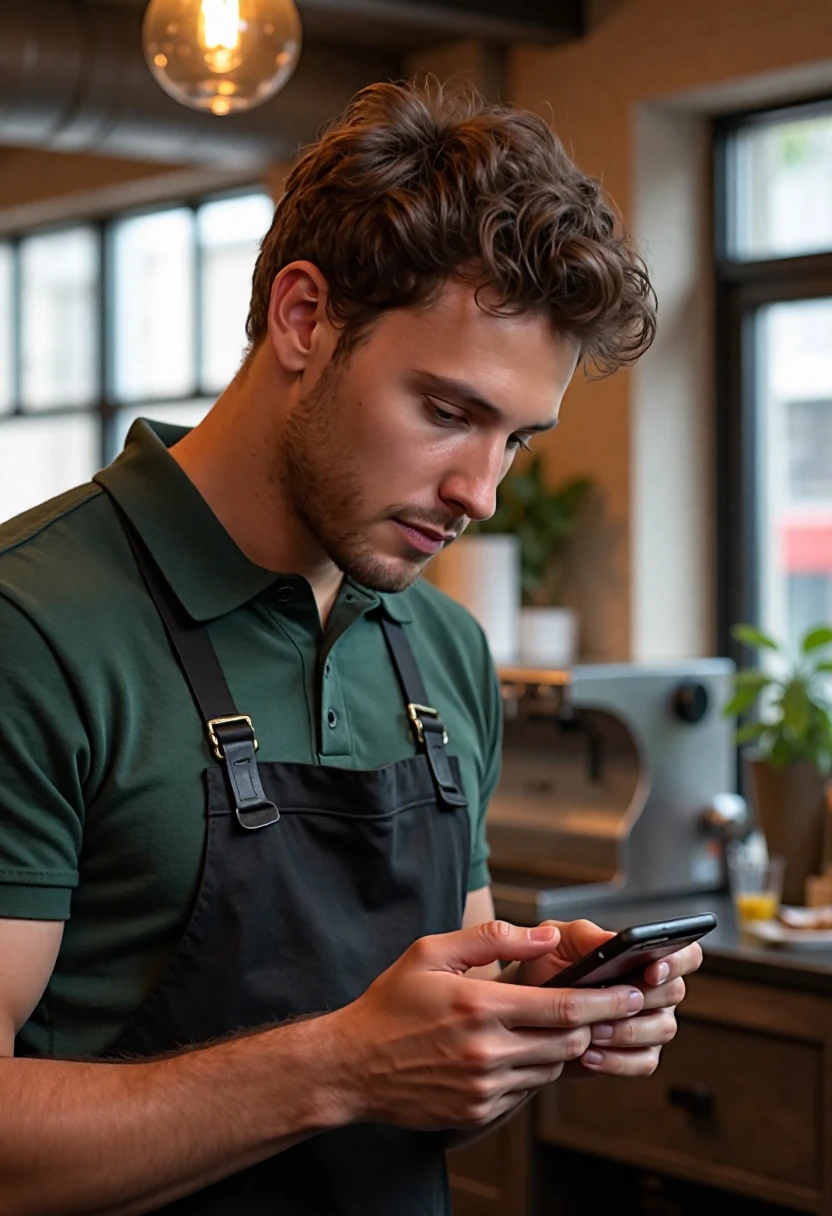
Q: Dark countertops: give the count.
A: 1